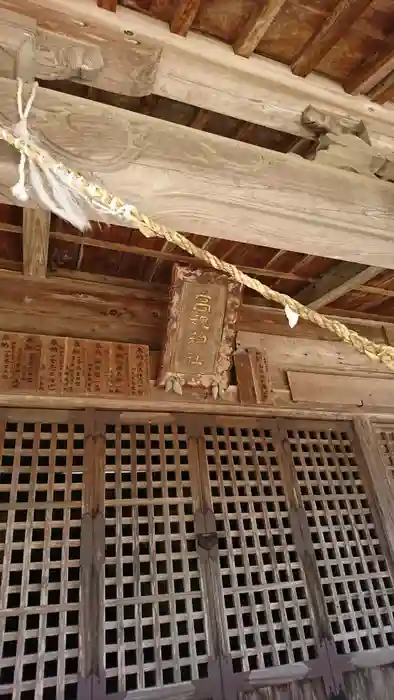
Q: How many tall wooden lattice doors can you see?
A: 4